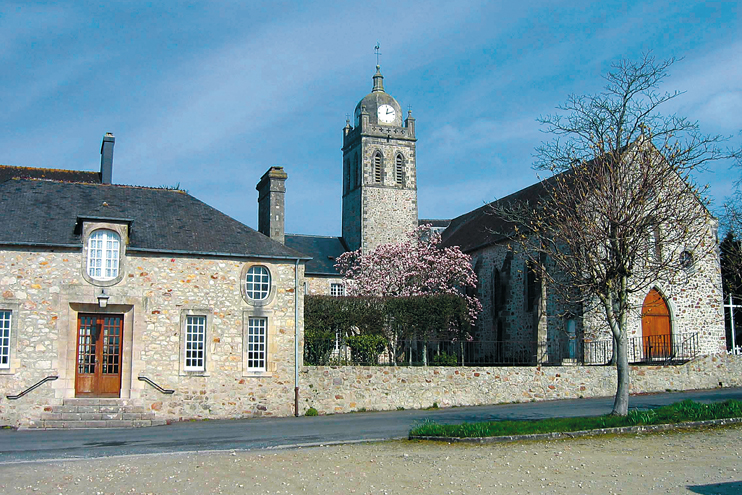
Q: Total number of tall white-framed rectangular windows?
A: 3